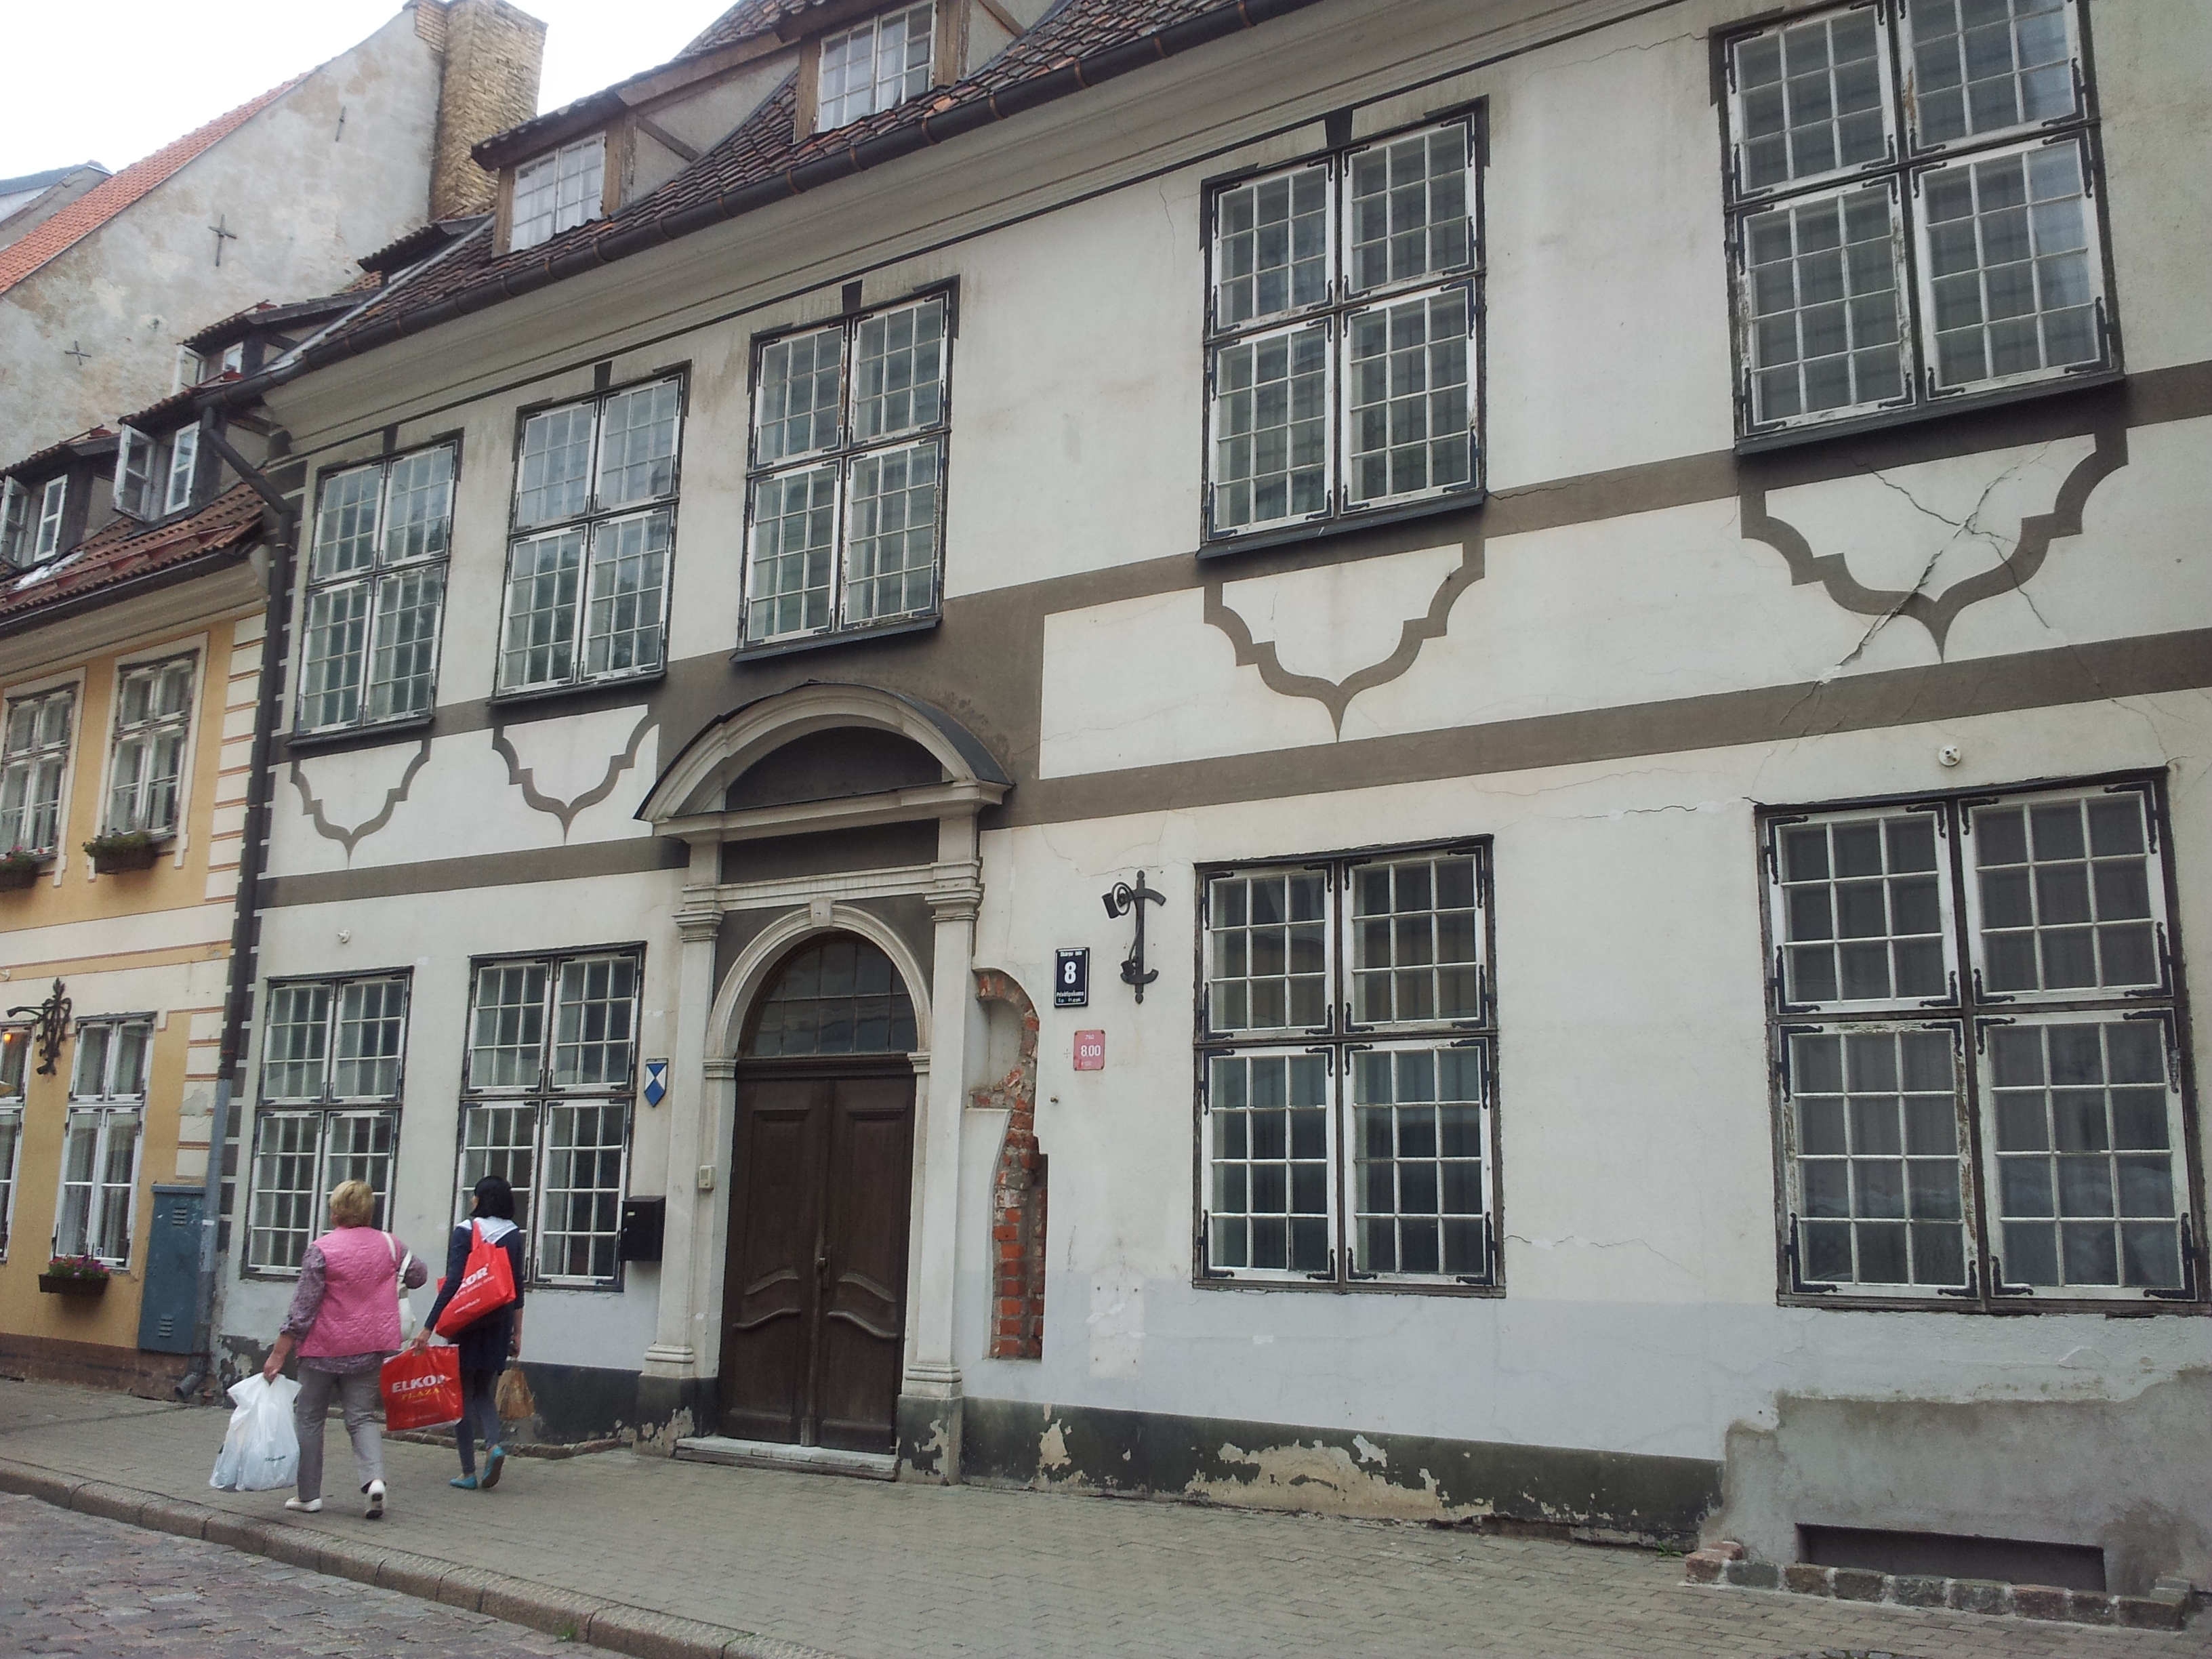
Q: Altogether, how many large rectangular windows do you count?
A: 9